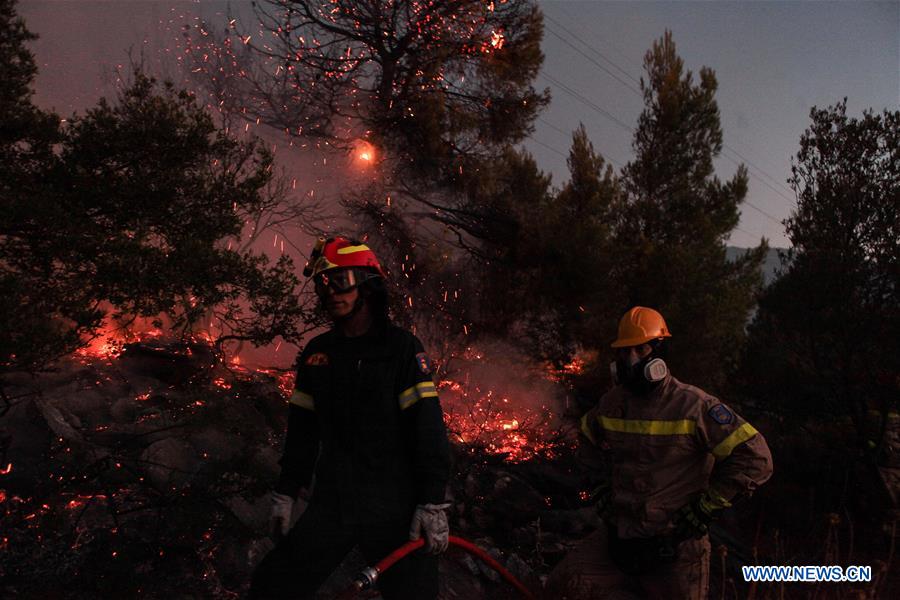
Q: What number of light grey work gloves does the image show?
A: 2